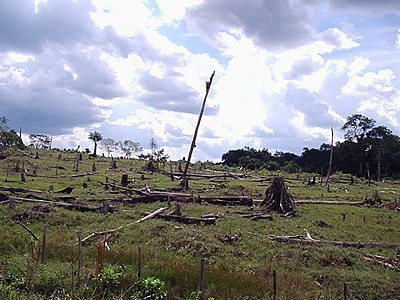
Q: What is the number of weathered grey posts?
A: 6